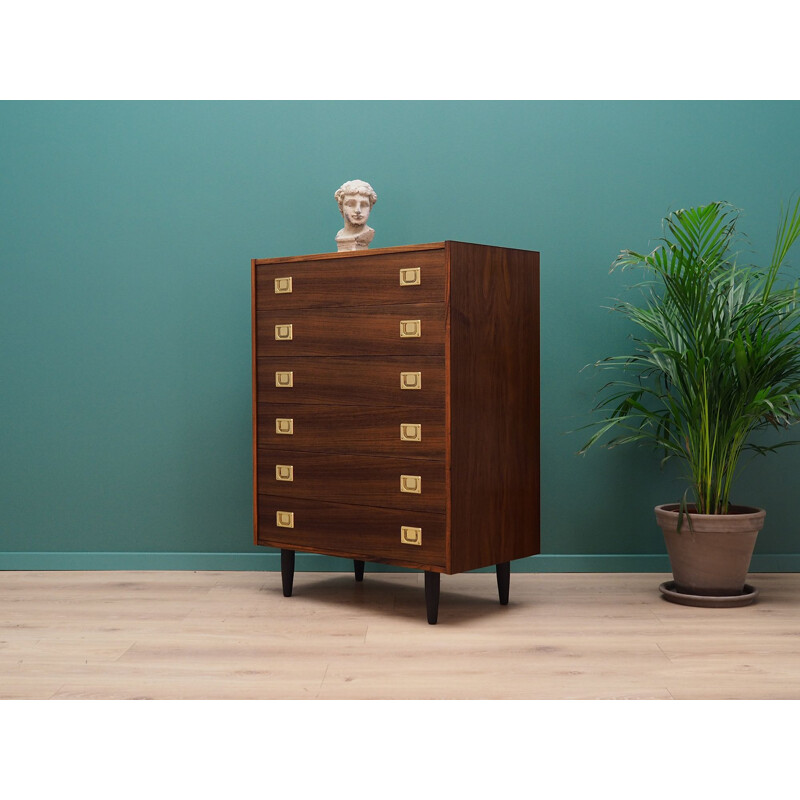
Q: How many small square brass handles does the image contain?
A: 12